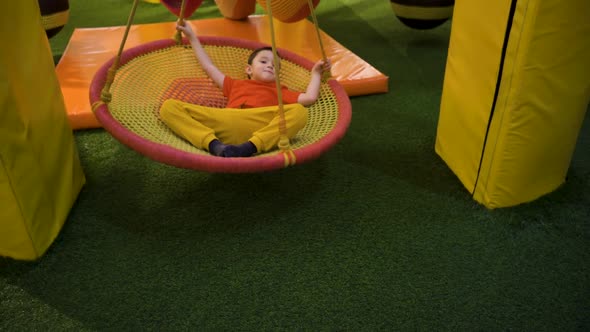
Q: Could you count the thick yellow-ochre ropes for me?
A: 4